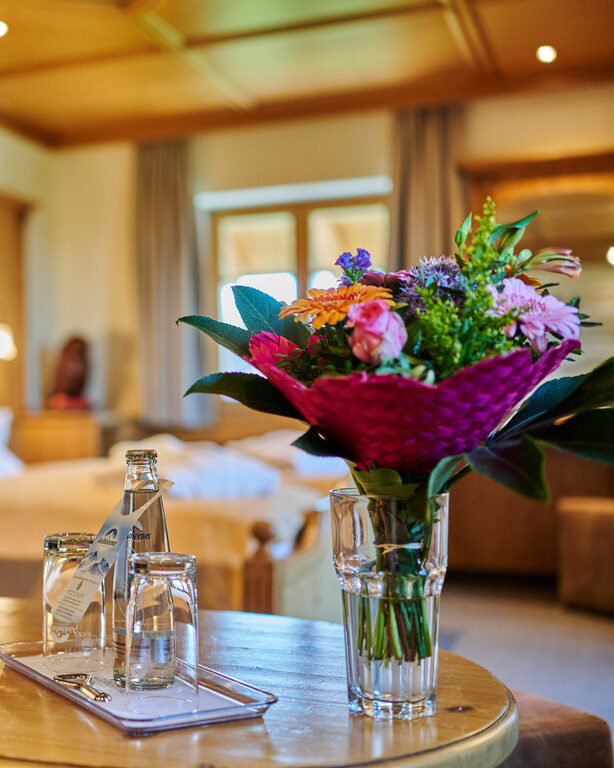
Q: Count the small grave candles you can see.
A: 0